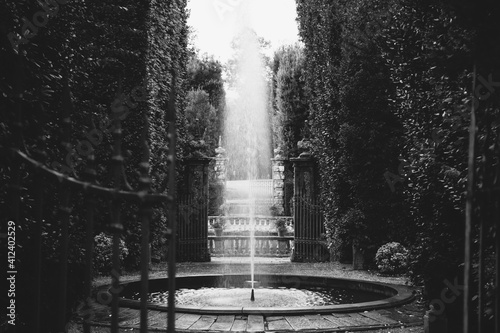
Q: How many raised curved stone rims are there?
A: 1